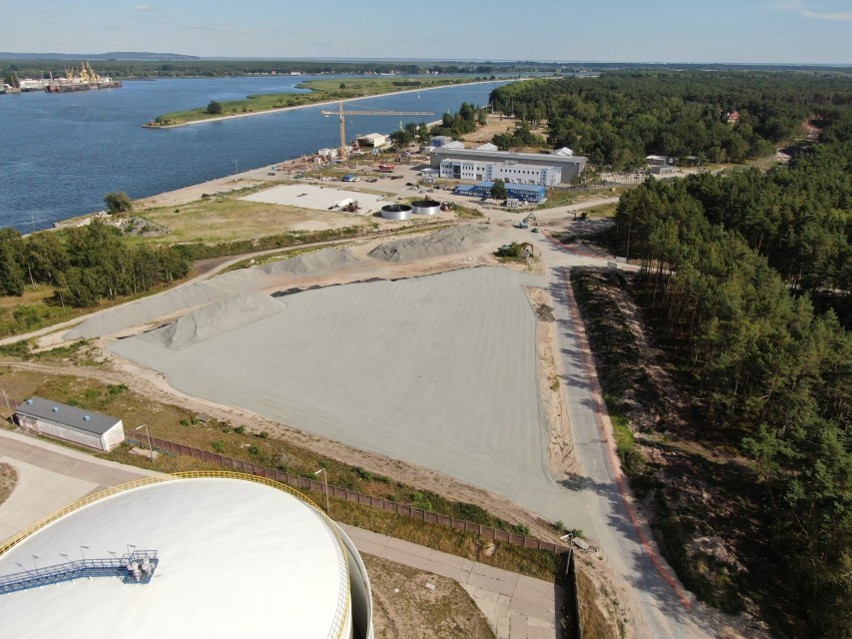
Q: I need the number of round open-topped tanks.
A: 2